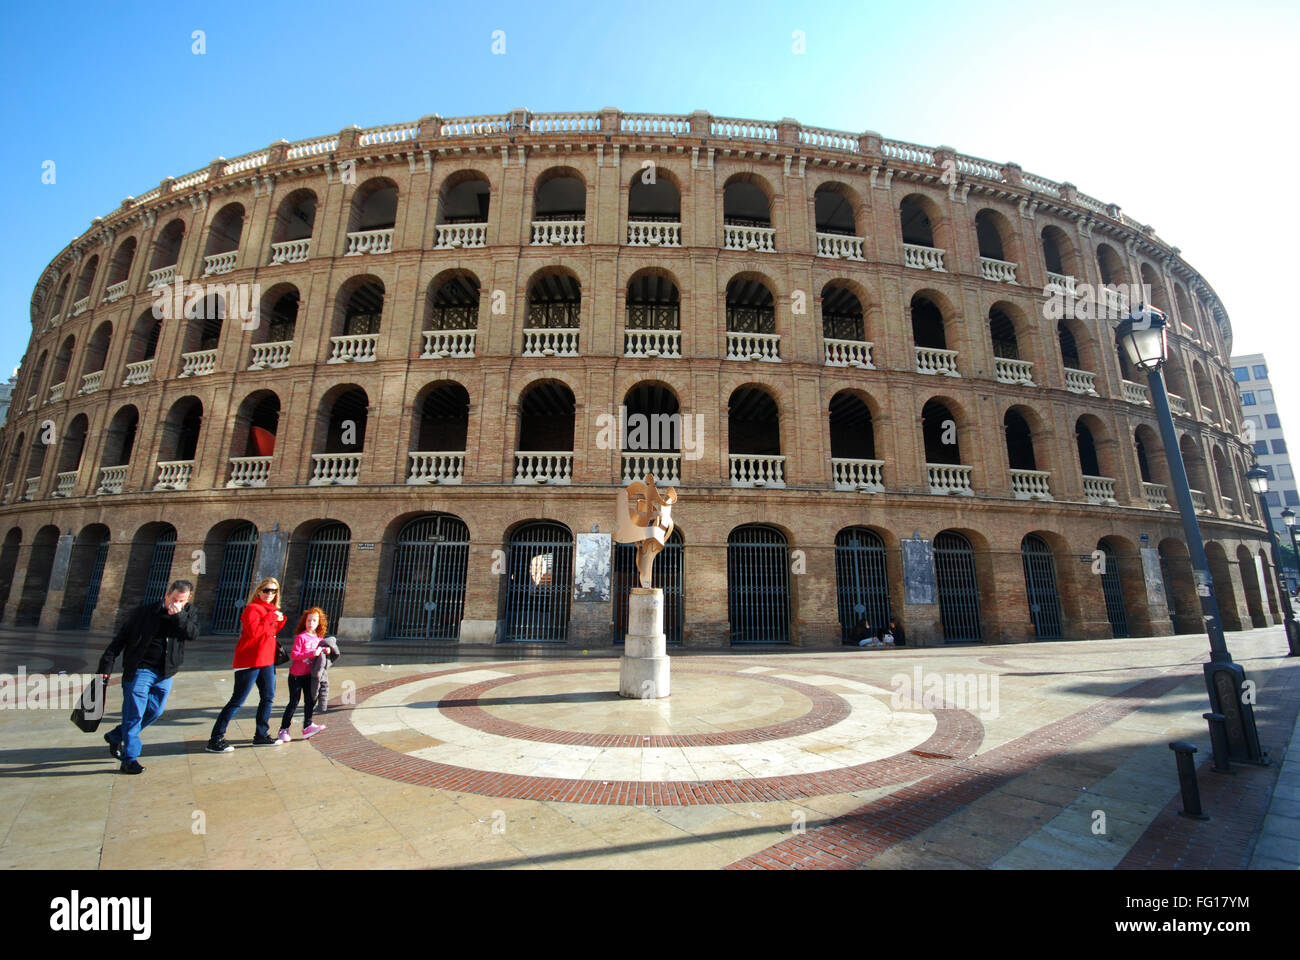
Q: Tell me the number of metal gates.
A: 12